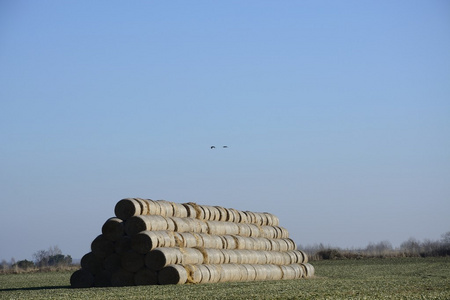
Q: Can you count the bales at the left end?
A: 15